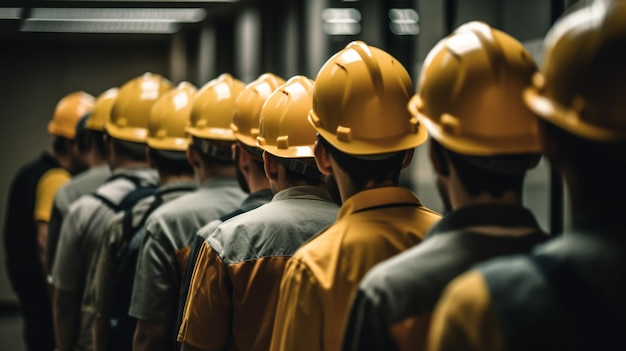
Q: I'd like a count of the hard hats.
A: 10